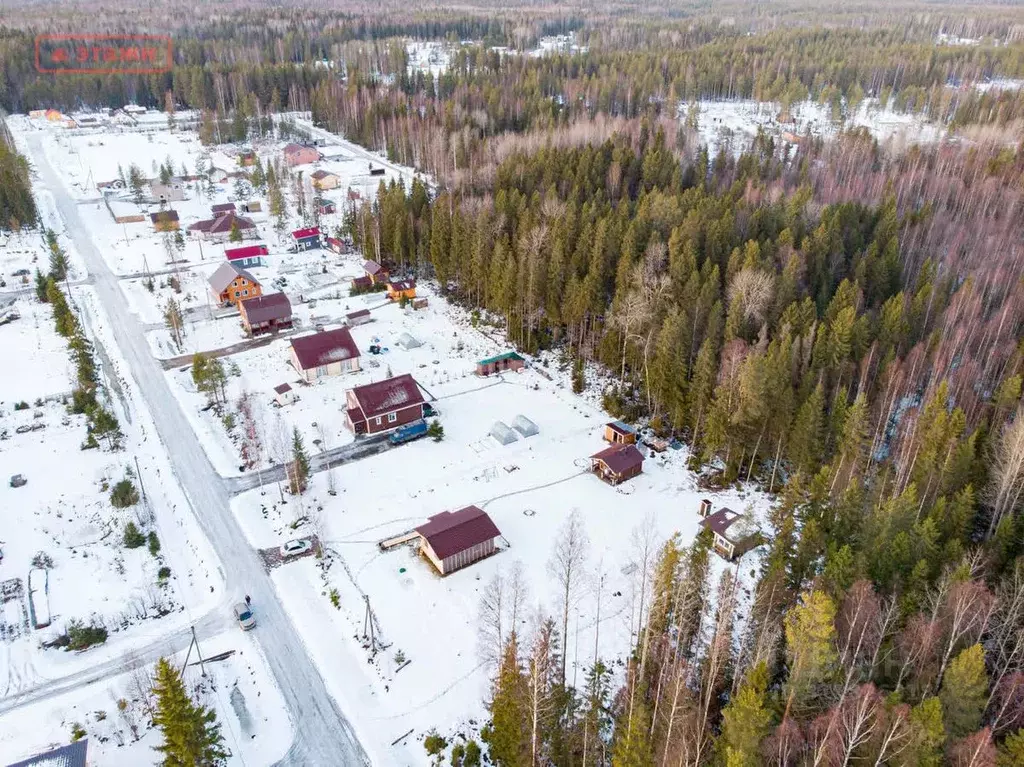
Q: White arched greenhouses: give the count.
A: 3